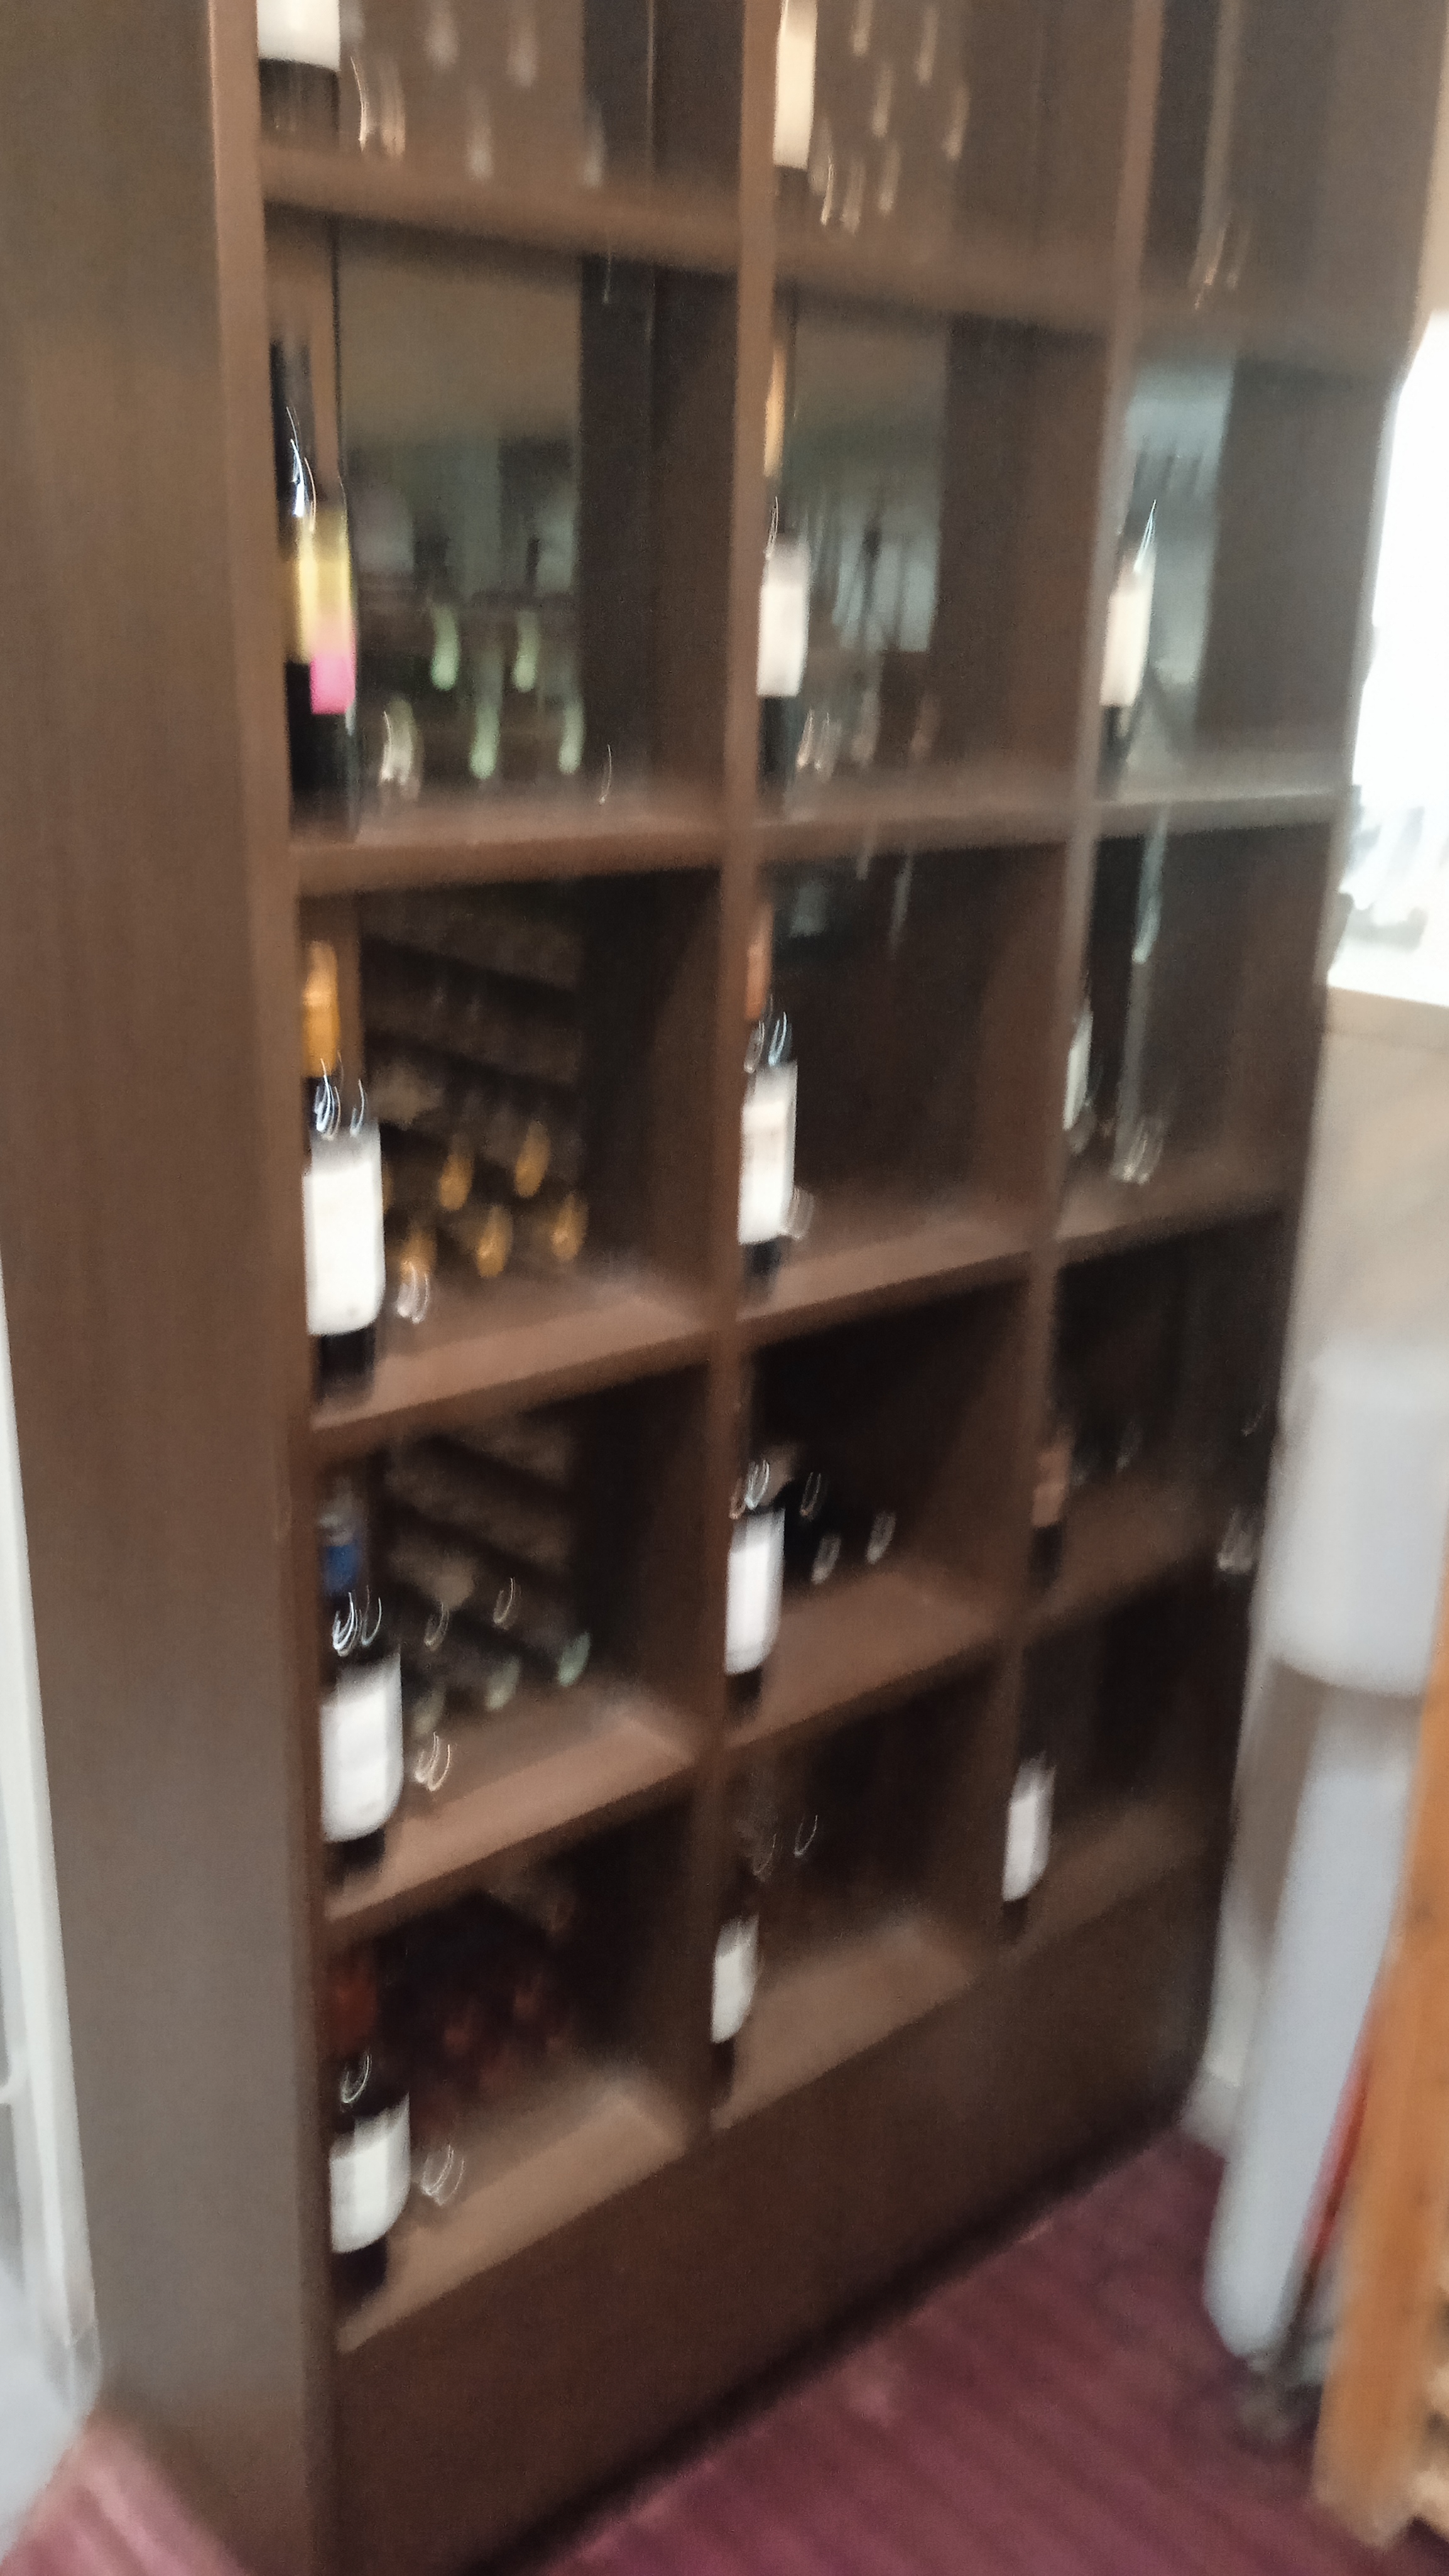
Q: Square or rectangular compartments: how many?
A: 15